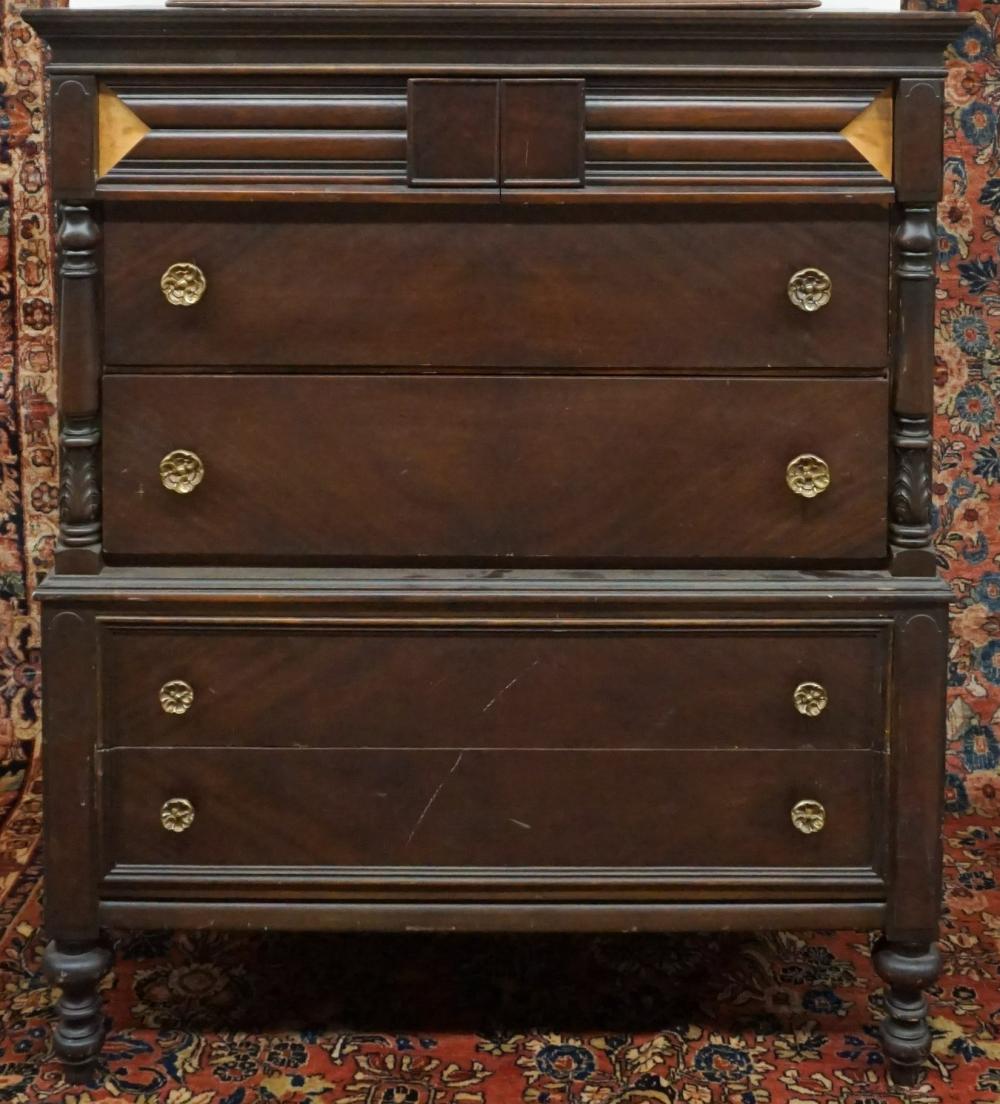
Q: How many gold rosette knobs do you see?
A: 8